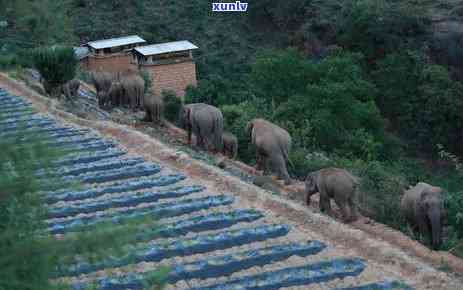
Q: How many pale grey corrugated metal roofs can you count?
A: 2